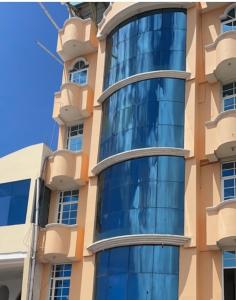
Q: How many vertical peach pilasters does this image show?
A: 2